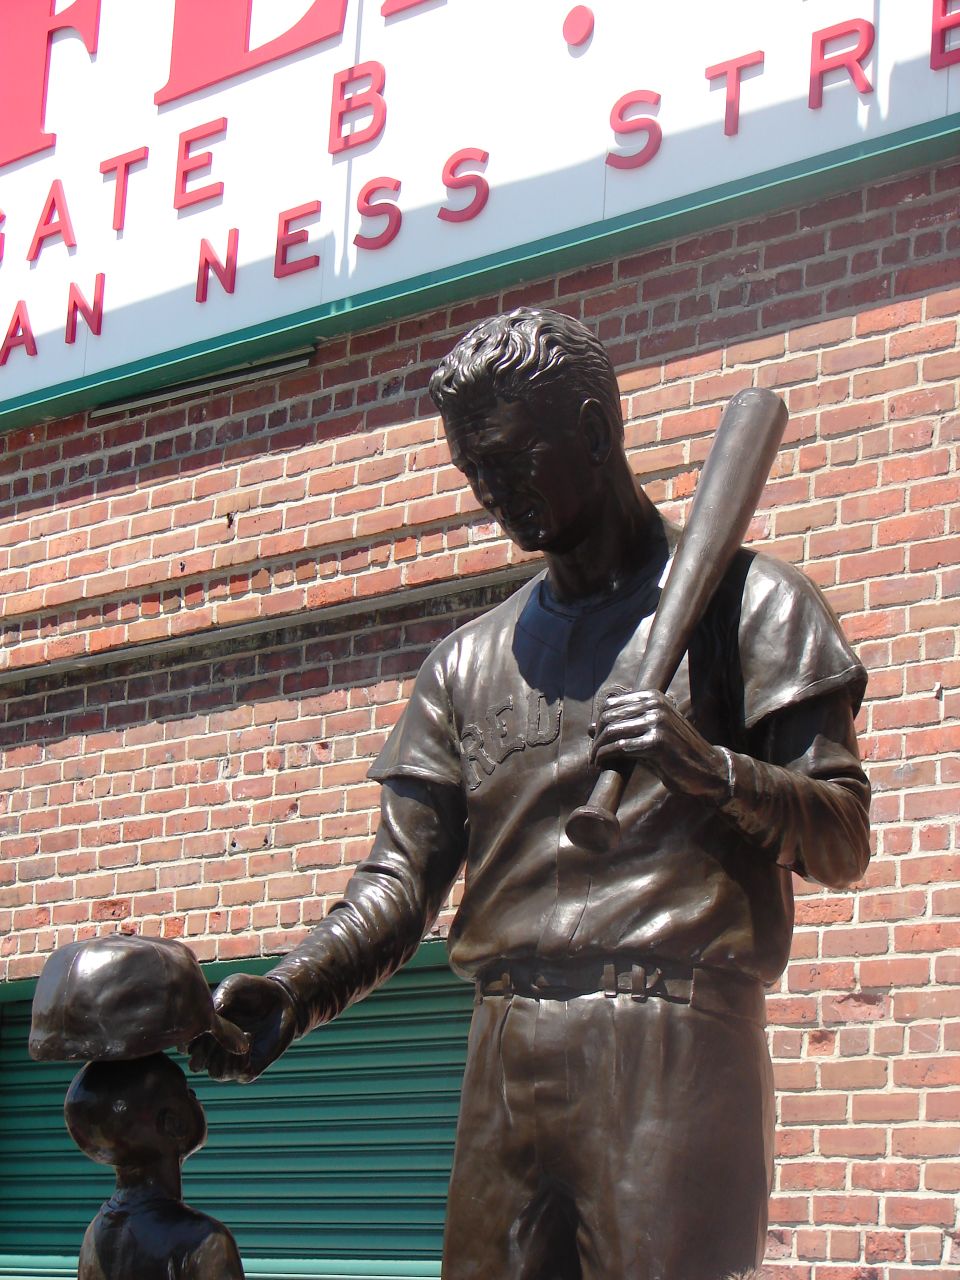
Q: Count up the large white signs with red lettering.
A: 1